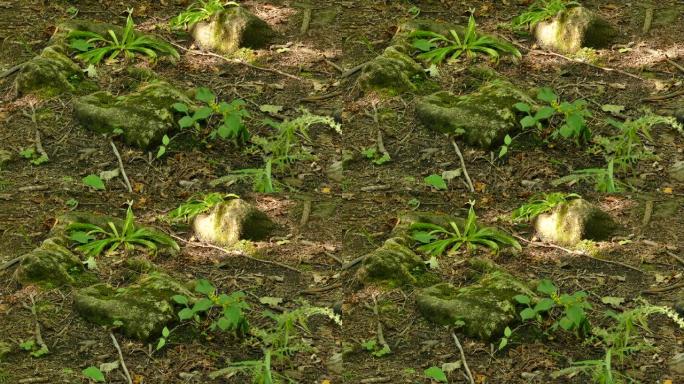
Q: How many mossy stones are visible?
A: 12